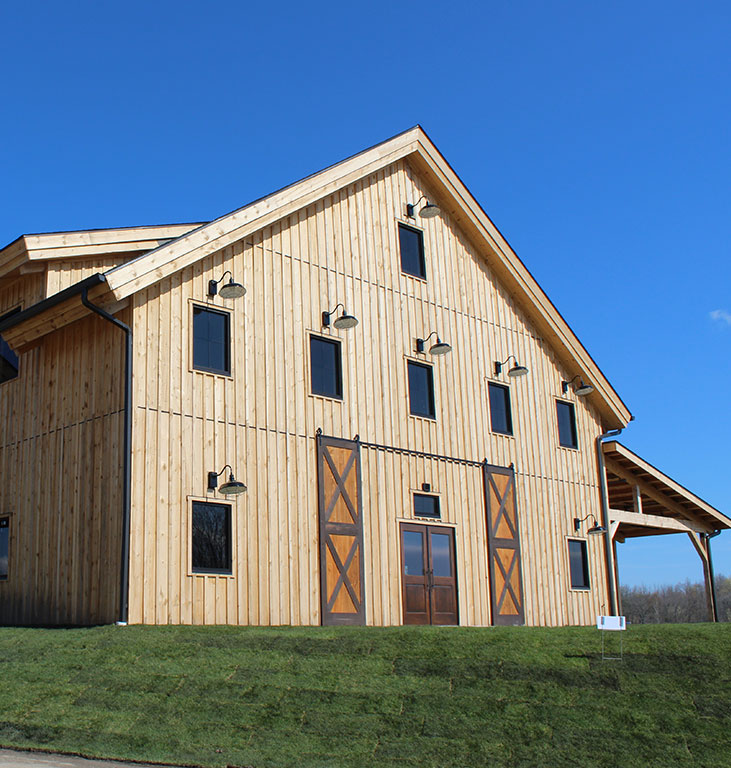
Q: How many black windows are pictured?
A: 11